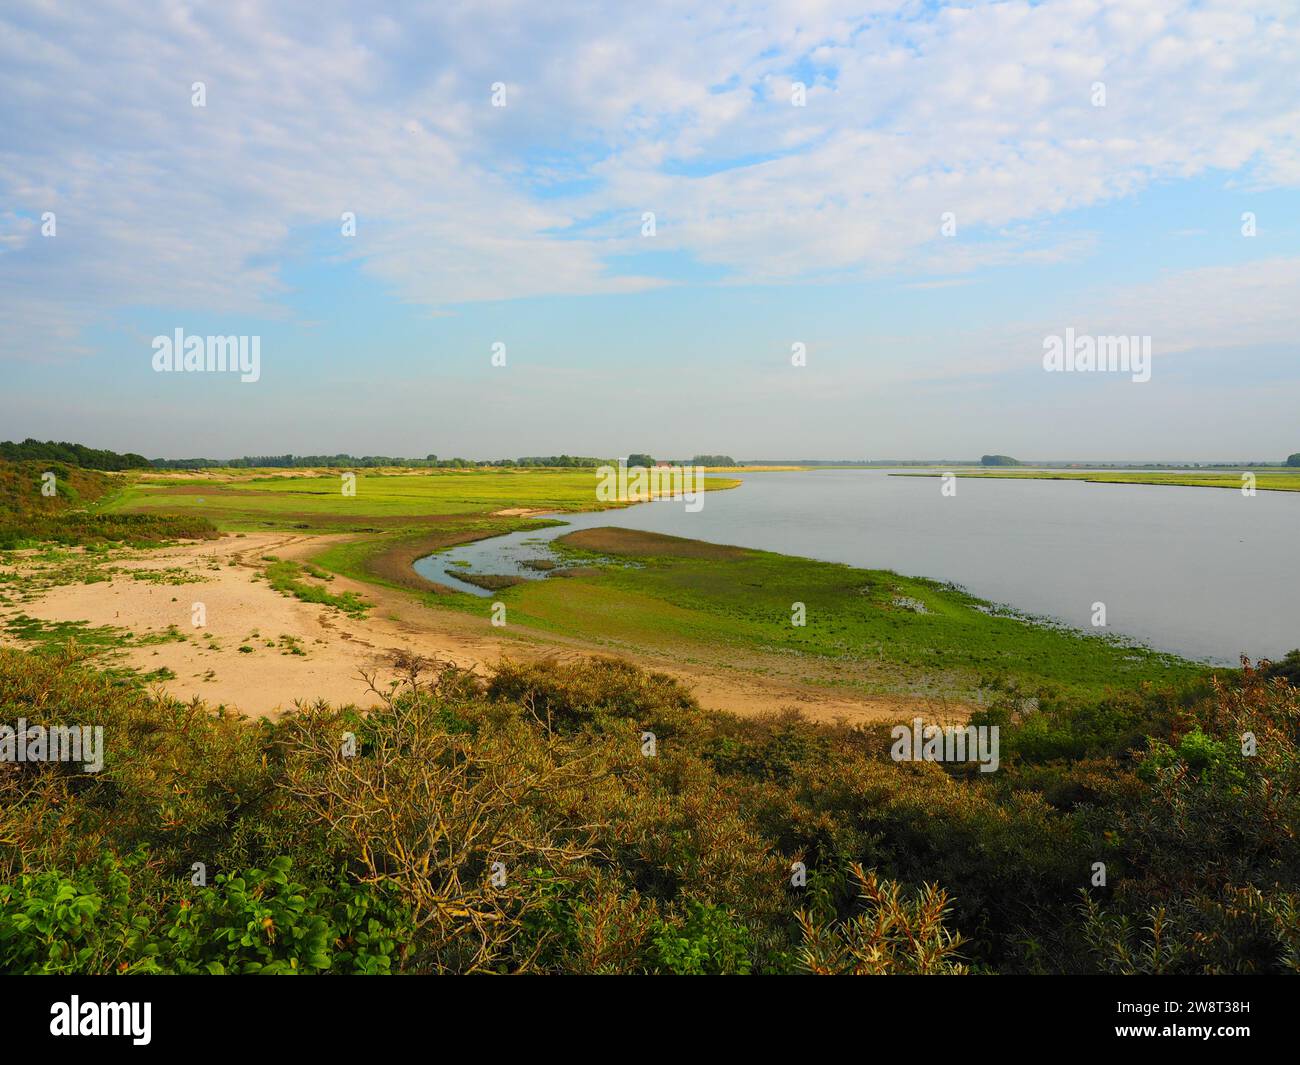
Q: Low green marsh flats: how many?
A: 3